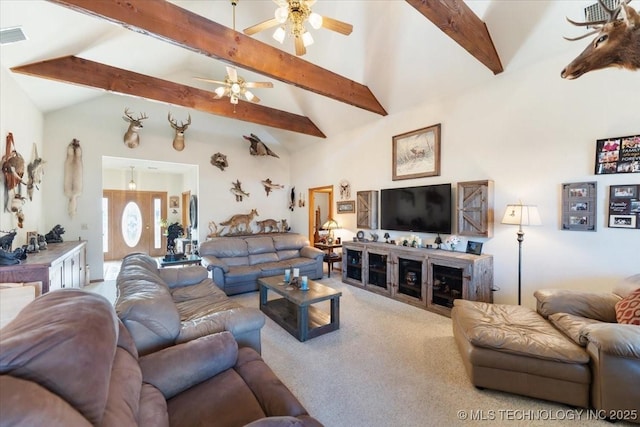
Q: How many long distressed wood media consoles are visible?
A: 1